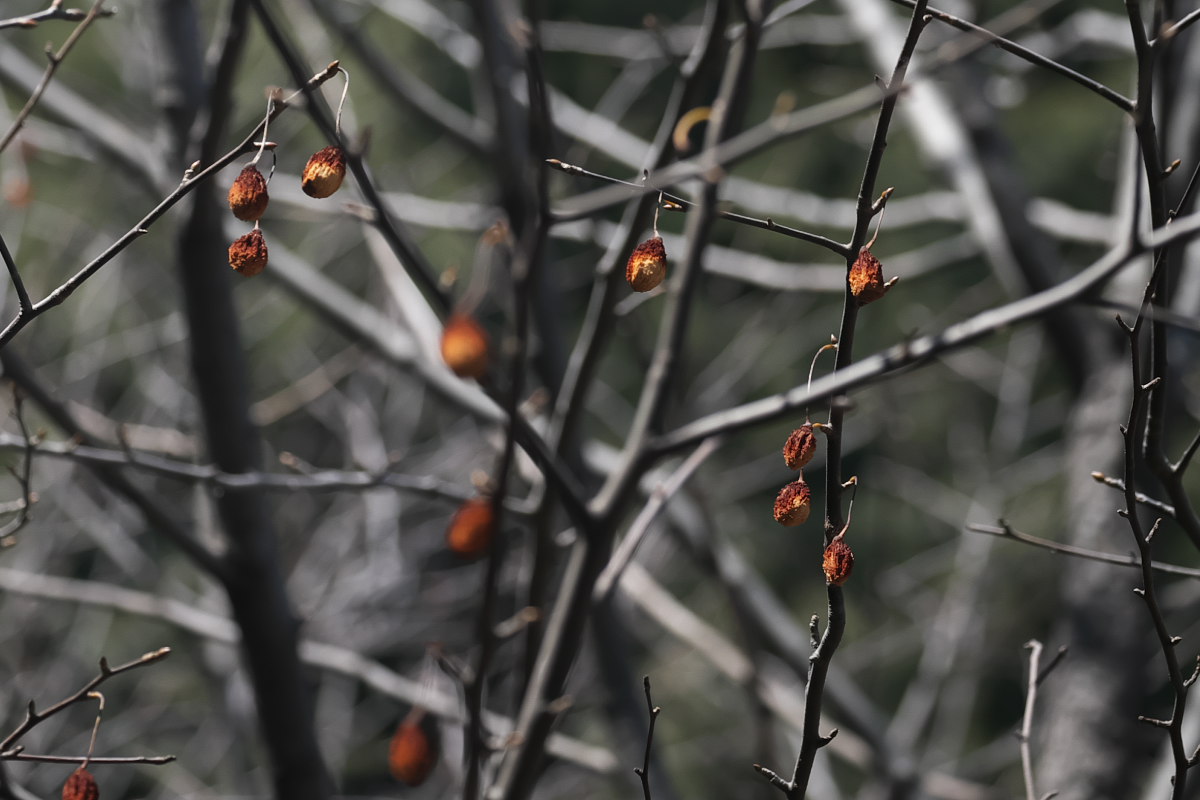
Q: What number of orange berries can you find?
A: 12